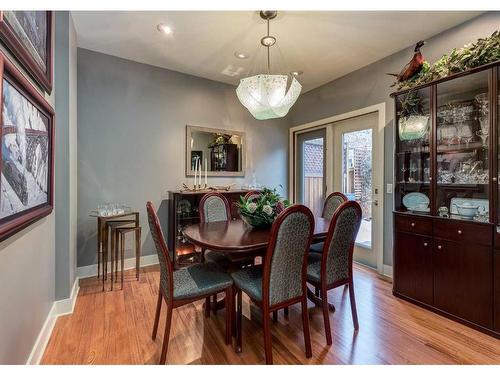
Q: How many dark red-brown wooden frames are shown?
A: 2